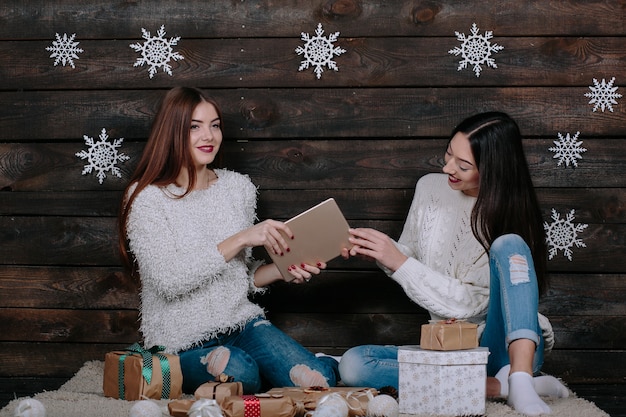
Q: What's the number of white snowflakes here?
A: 8